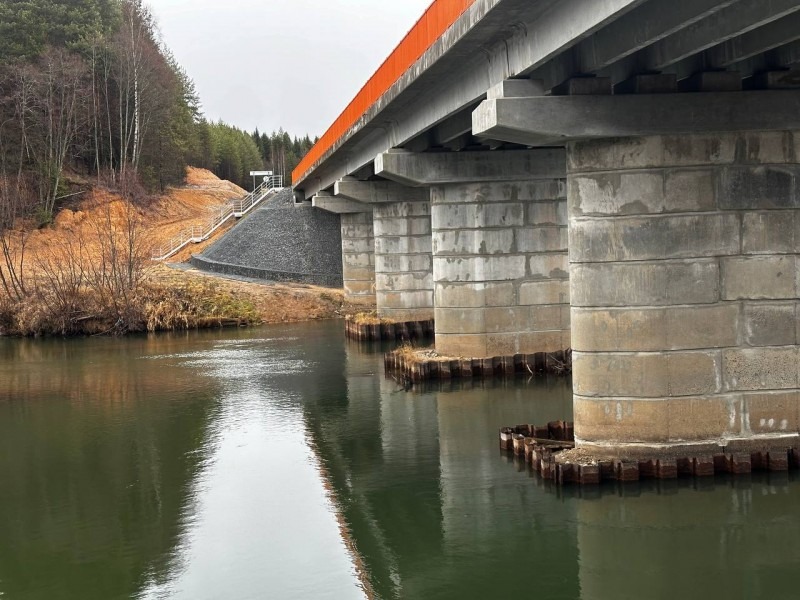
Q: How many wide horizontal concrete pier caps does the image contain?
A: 4